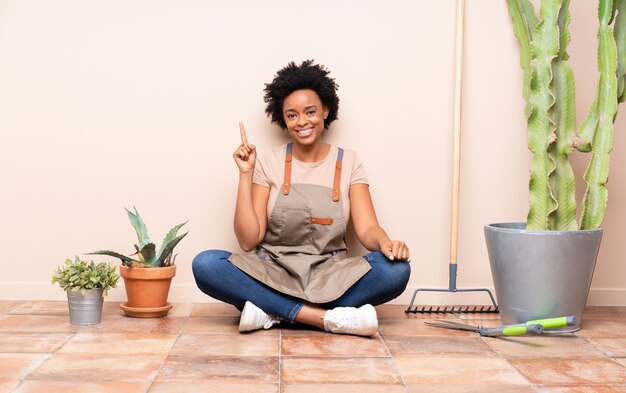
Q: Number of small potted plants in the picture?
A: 2